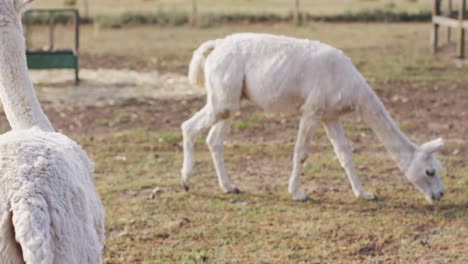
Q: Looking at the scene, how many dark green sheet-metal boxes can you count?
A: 1